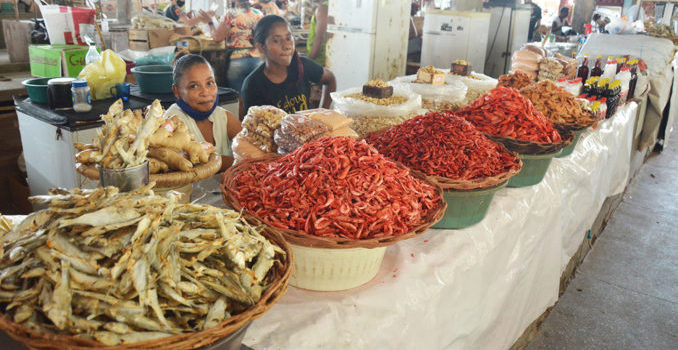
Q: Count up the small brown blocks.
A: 3